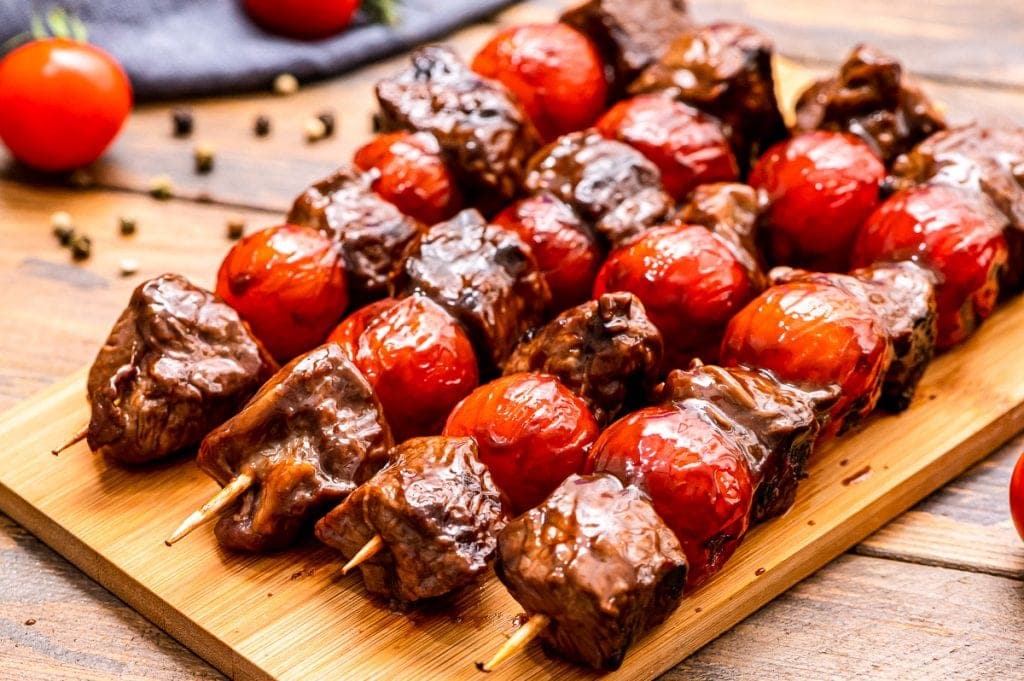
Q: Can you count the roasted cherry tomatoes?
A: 12